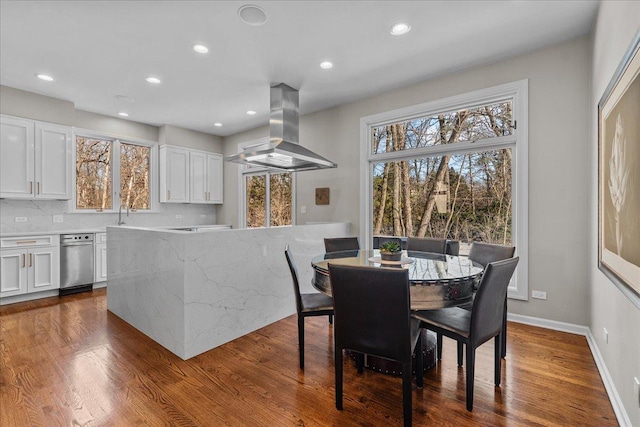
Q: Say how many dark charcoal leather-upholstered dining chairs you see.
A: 6